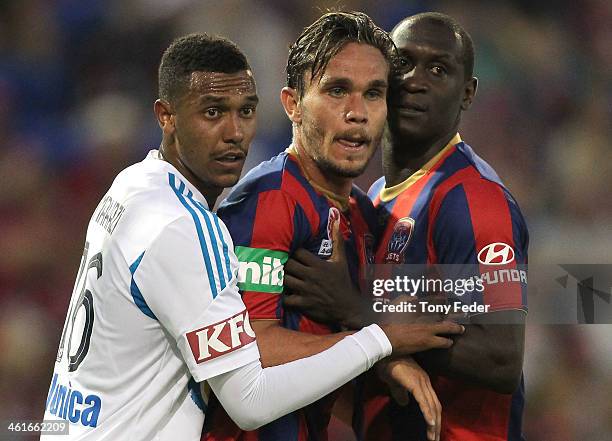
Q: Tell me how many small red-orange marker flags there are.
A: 0